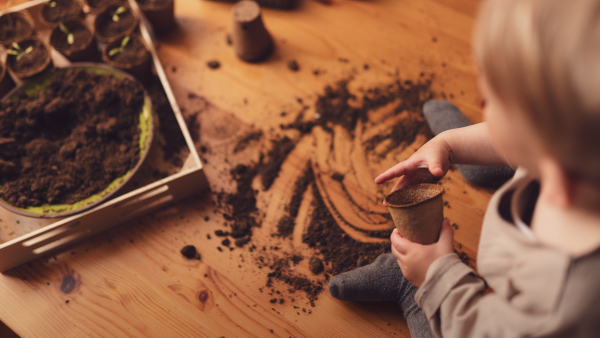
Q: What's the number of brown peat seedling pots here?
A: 11